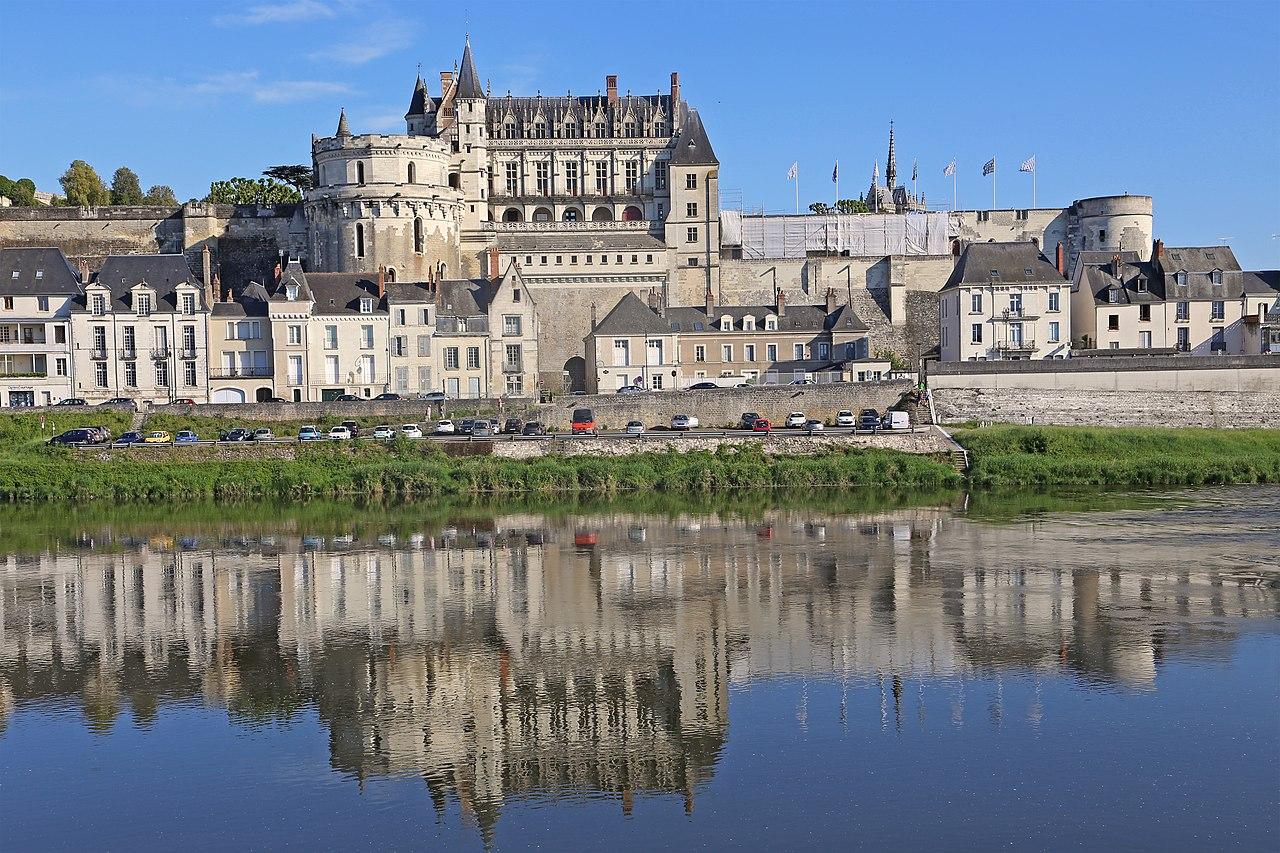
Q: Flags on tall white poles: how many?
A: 7